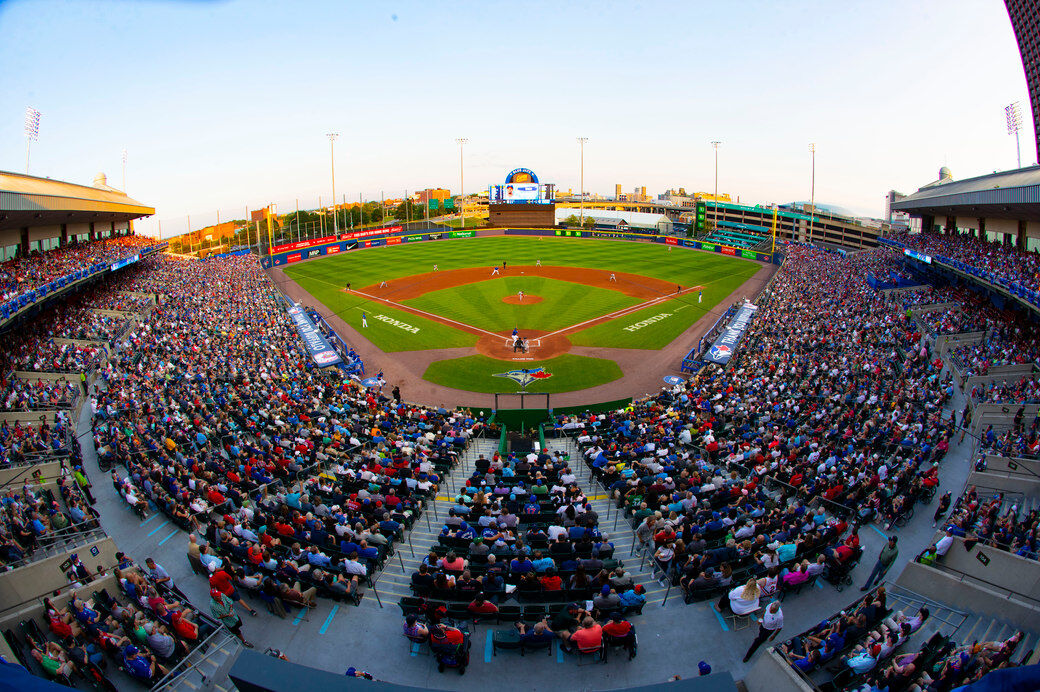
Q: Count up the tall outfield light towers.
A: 5